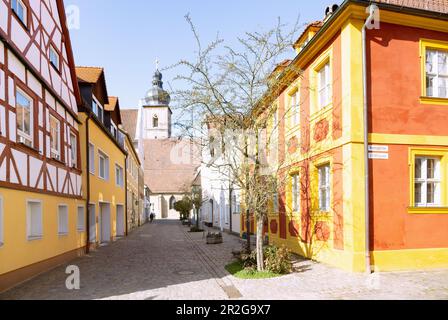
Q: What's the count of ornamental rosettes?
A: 5